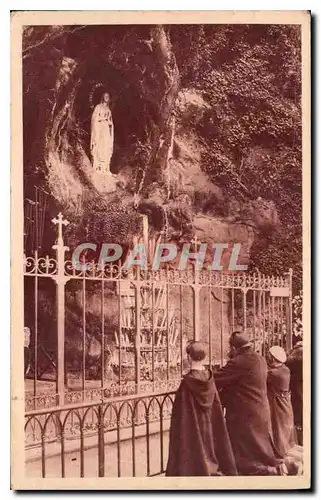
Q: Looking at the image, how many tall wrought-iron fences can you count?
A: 1